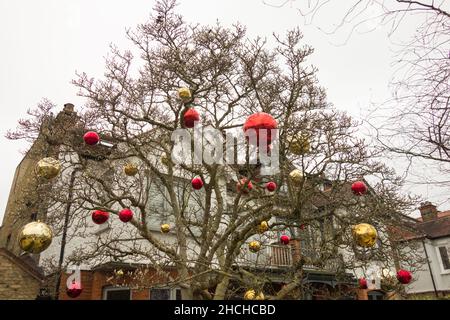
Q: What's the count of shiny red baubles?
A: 13